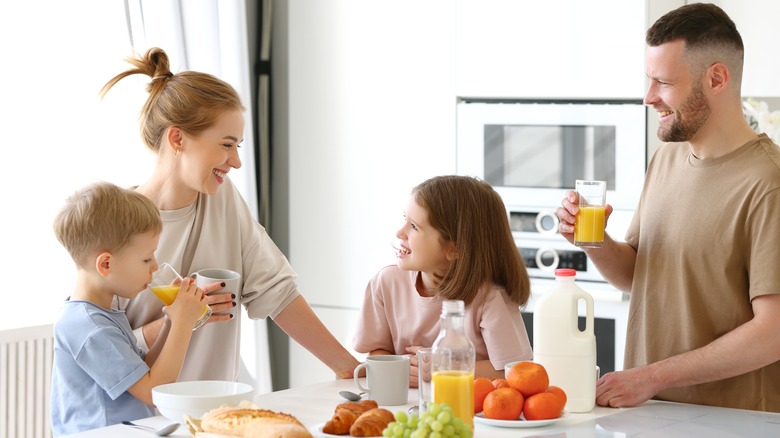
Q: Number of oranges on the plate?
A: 6